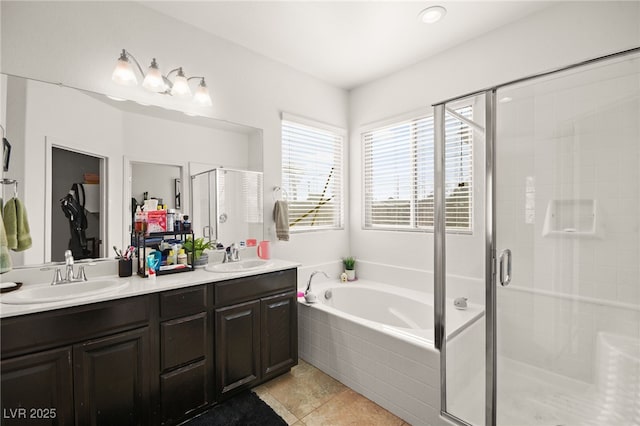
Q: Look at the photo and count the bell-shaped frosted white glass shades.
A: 4